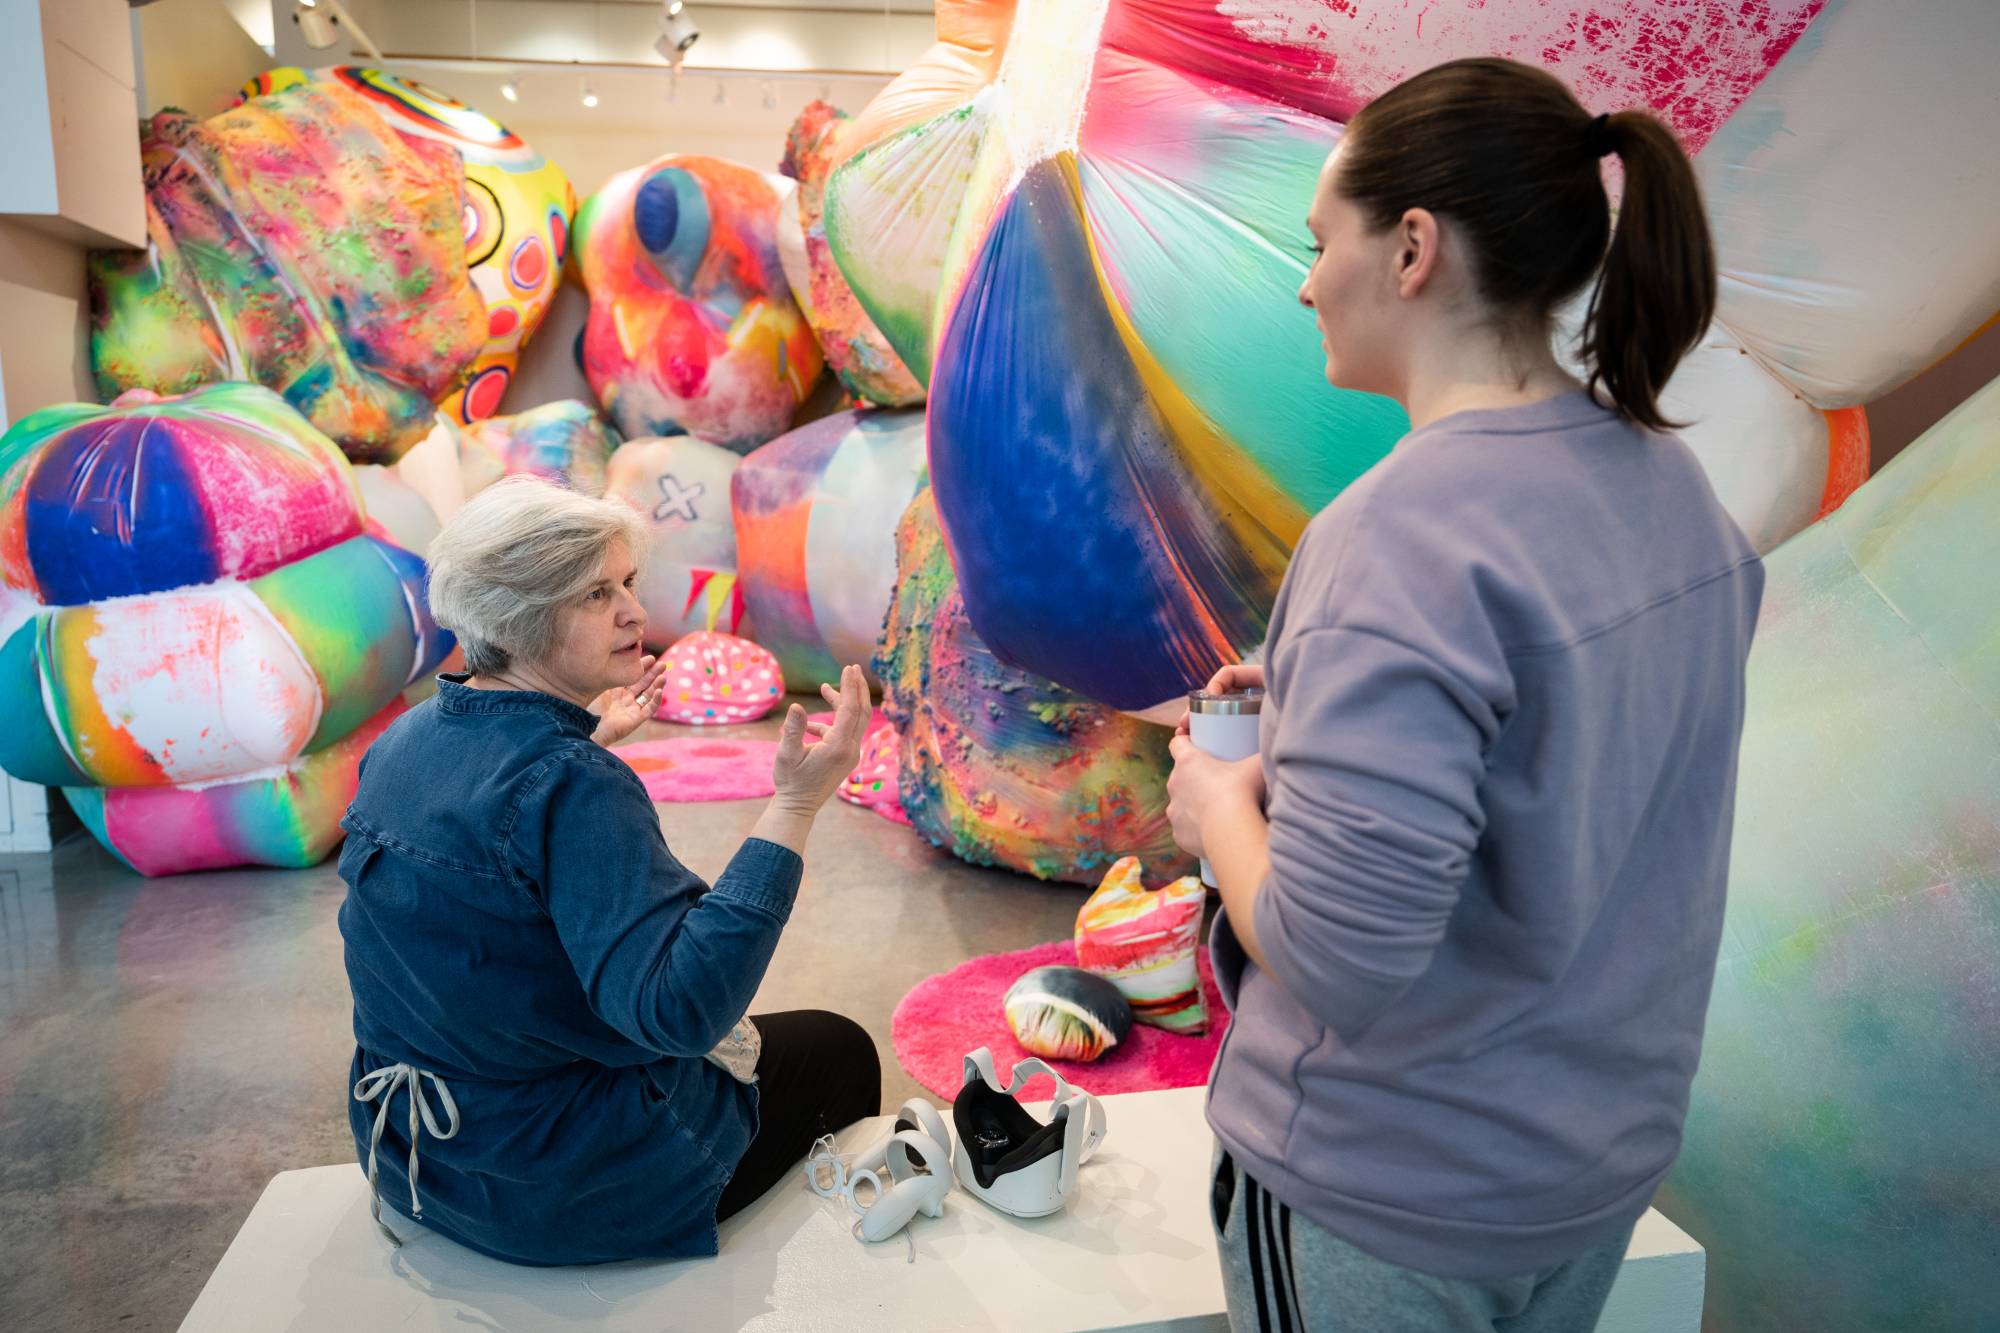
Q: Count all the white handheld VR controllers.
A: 2